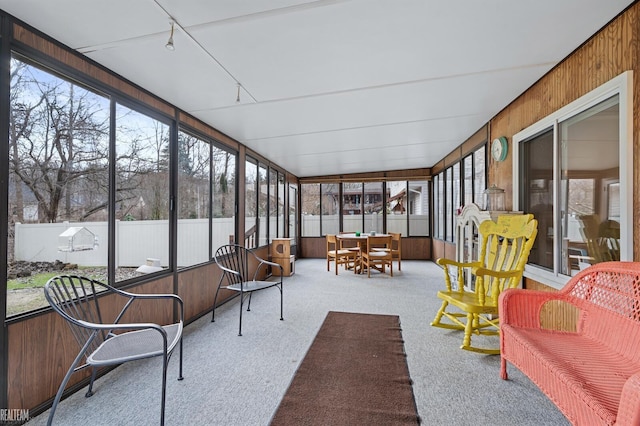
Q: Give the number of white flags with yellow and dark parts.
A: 0